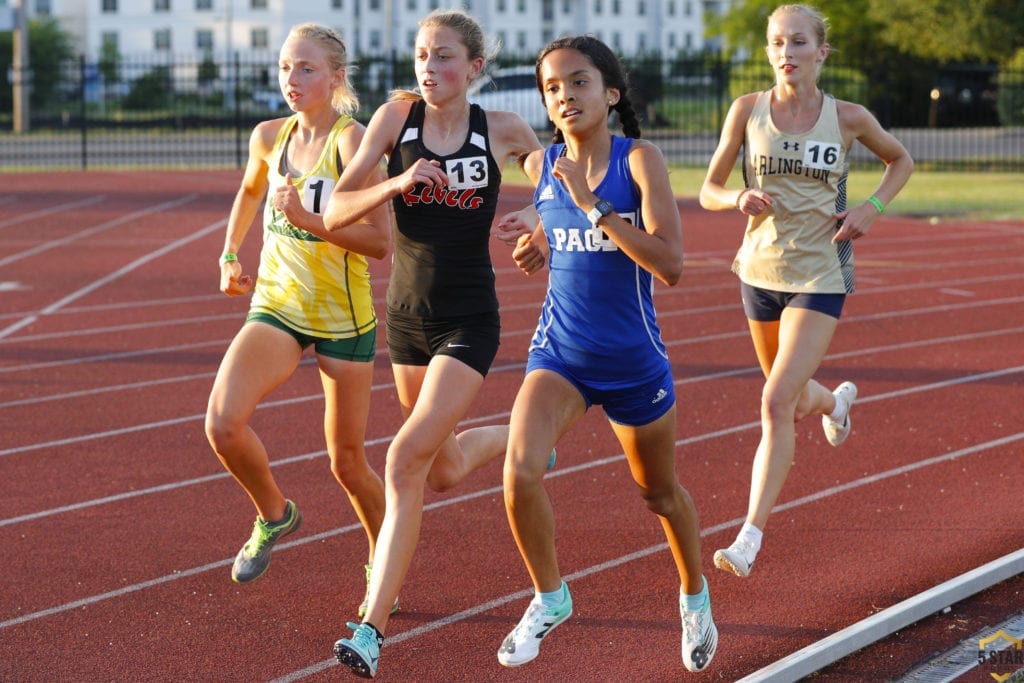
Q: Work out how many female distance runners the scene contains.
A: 4